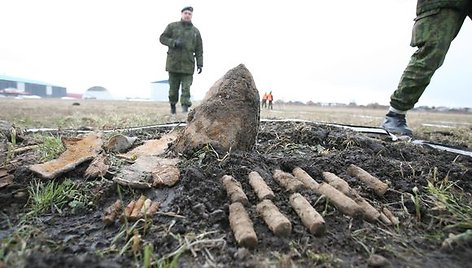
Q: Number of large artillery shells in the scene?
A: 1